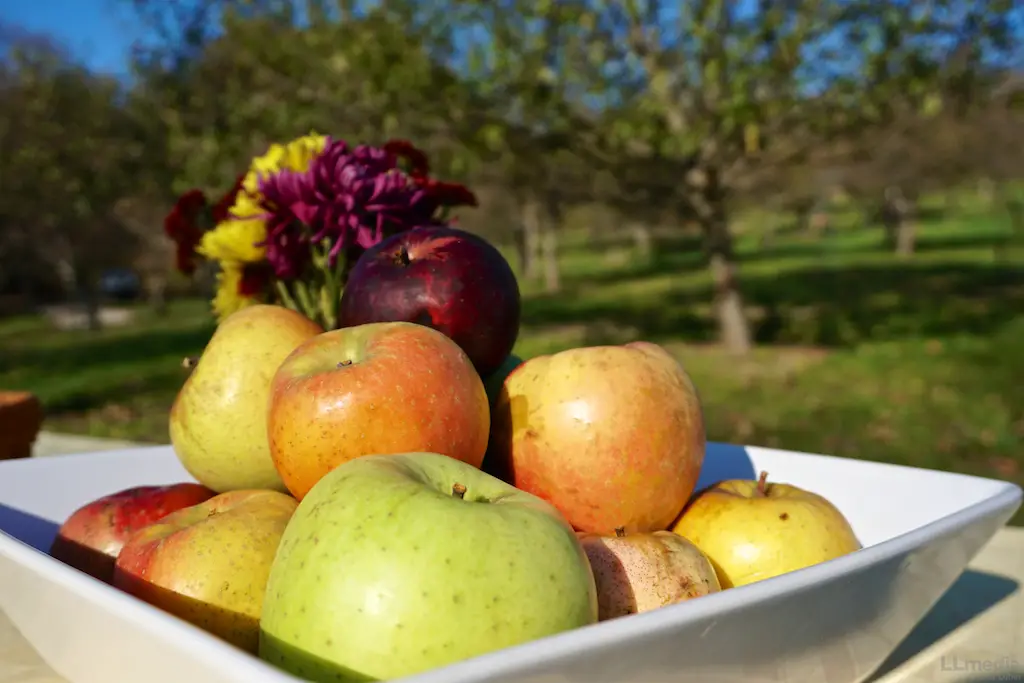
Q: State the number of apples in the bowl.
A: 9